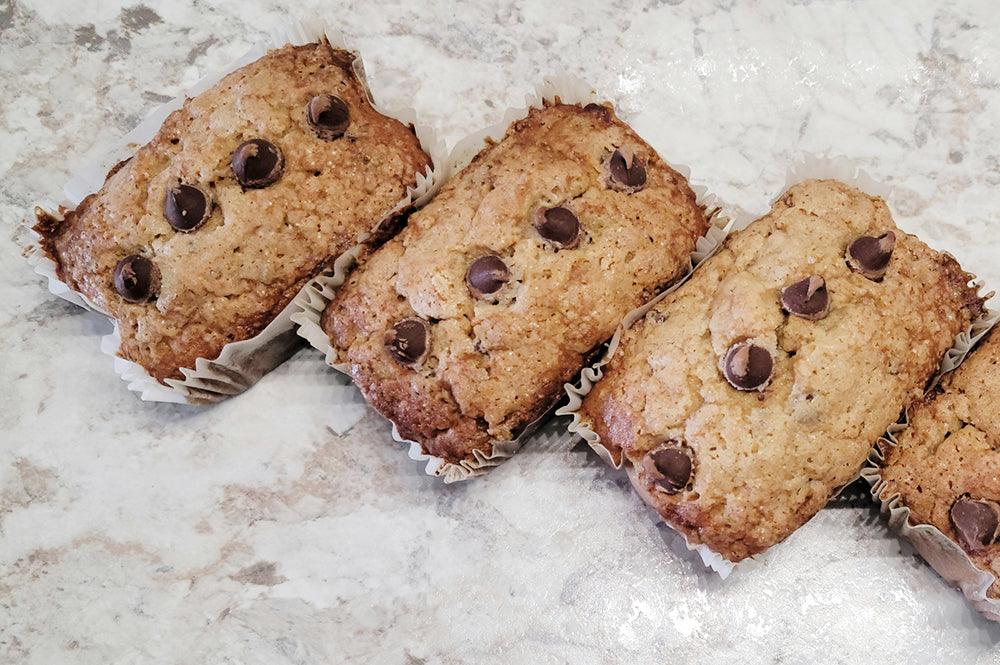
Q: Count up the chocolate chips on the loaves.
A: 13